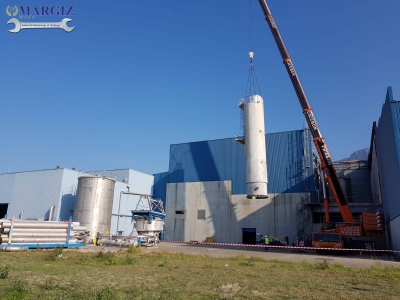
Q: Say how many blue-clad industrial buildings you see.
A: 3